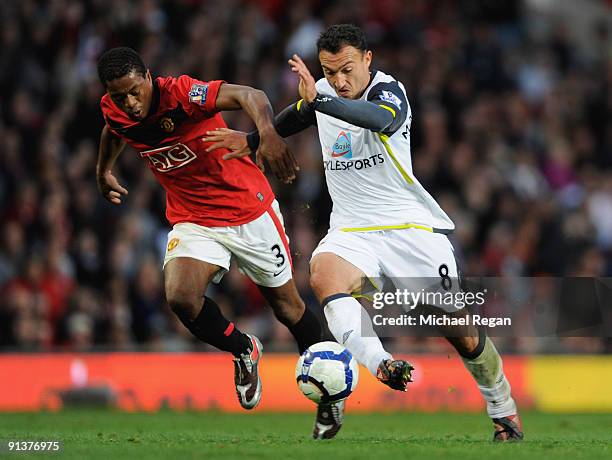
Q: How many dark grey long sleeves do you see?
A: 2